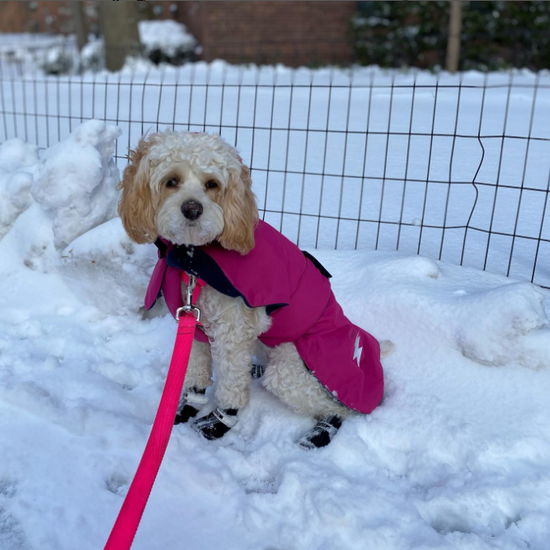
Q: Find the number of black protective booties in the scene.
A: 4